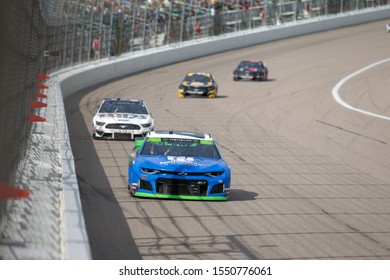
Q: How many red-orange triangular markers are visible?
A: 6